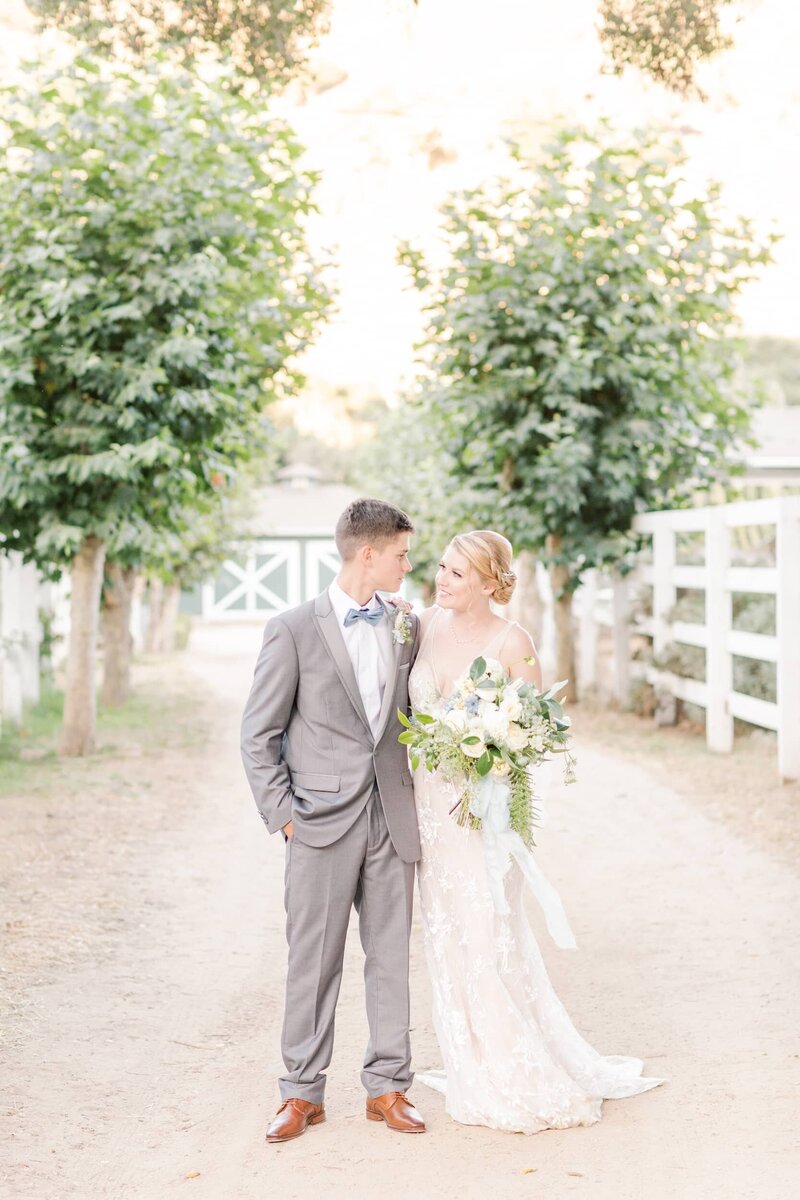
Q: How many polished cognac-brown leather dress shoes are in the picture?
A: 2